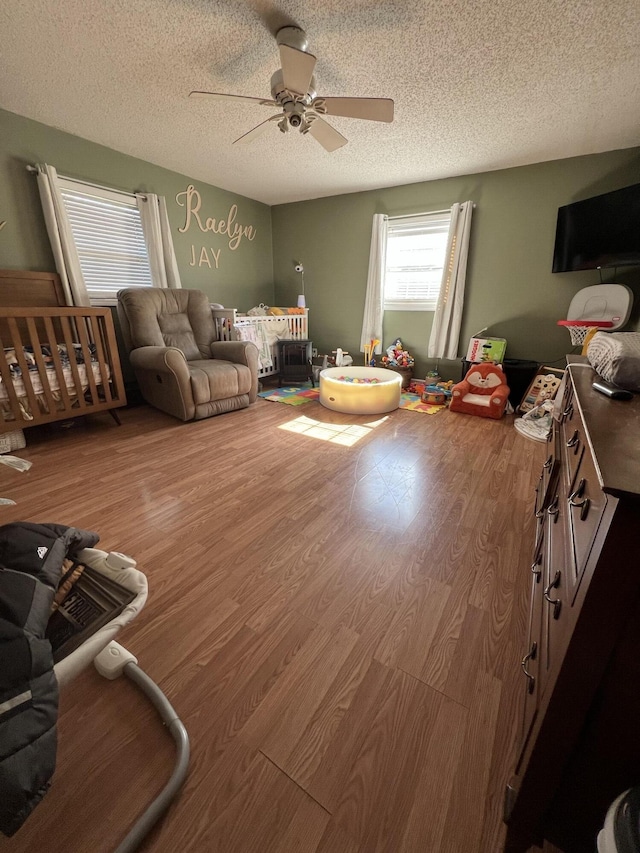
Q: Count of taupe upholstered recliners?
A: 1